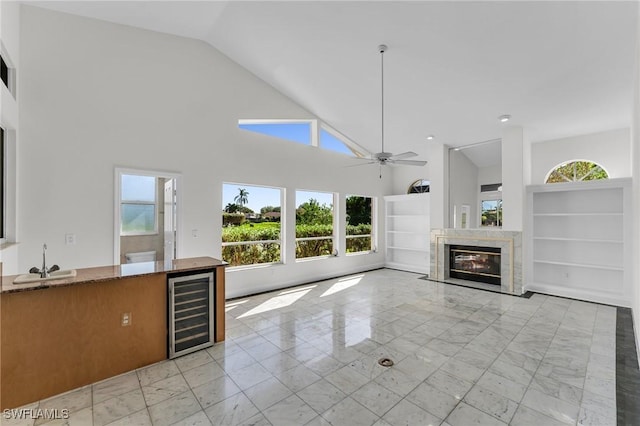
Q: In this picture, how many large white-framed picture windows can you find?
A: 3